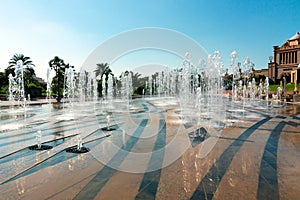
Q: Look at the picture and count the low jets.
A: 3